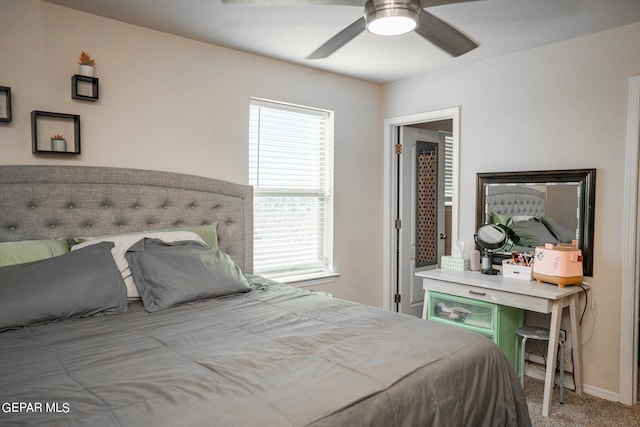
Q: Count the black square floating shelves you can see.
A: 3